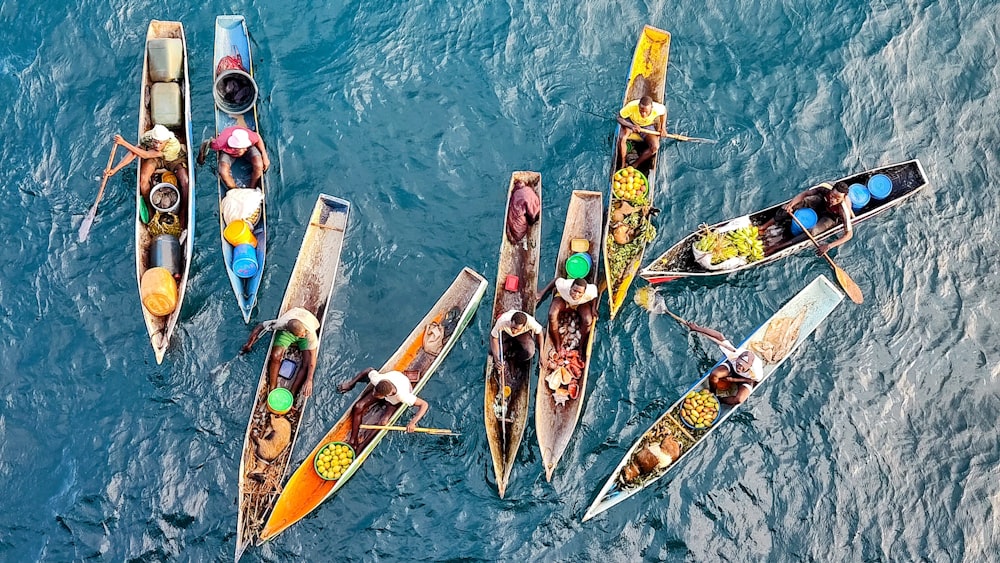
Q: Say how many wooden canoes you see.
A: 9